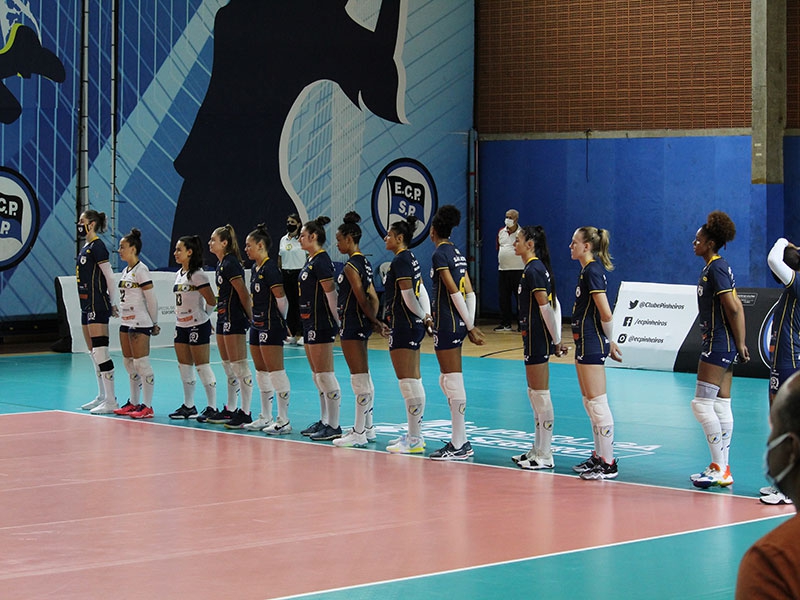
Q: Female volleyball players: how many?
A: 13